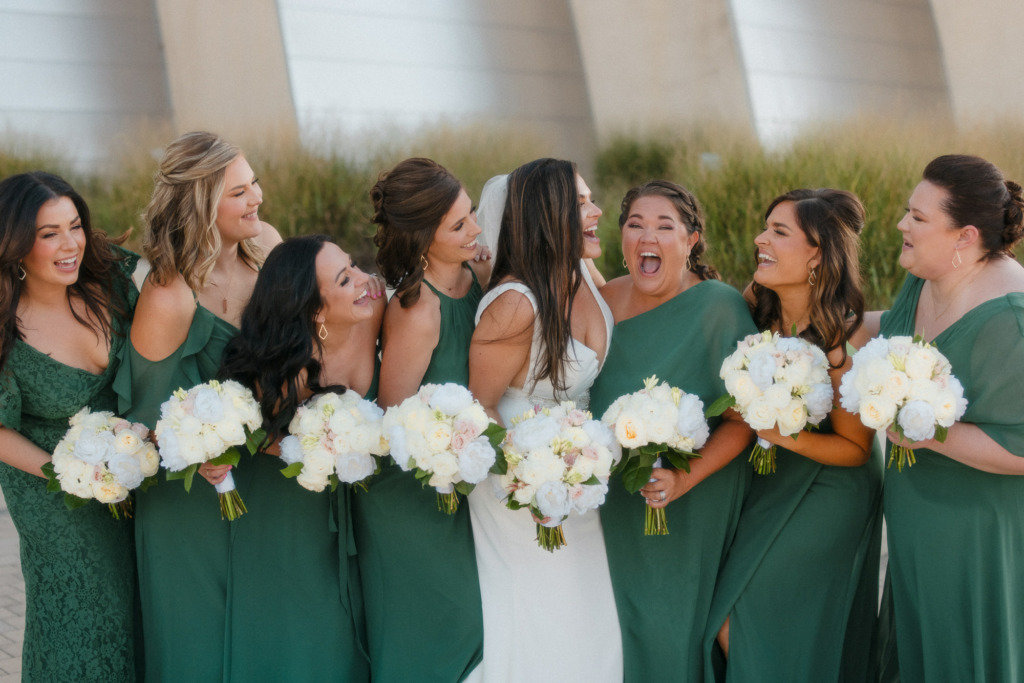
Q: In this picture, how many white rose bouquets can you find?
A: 8